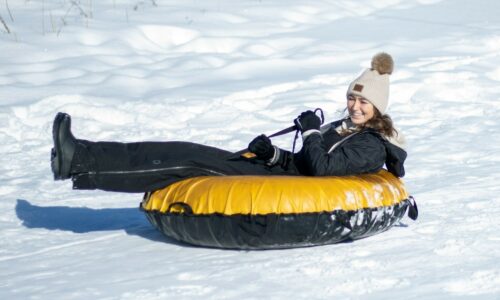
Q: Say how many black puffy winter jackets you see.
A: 1